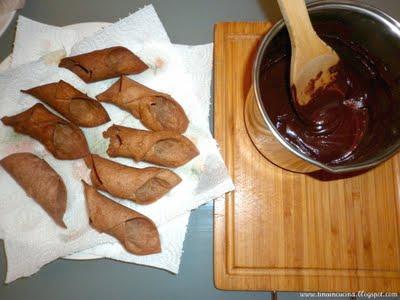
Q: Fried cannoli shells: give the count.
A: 8